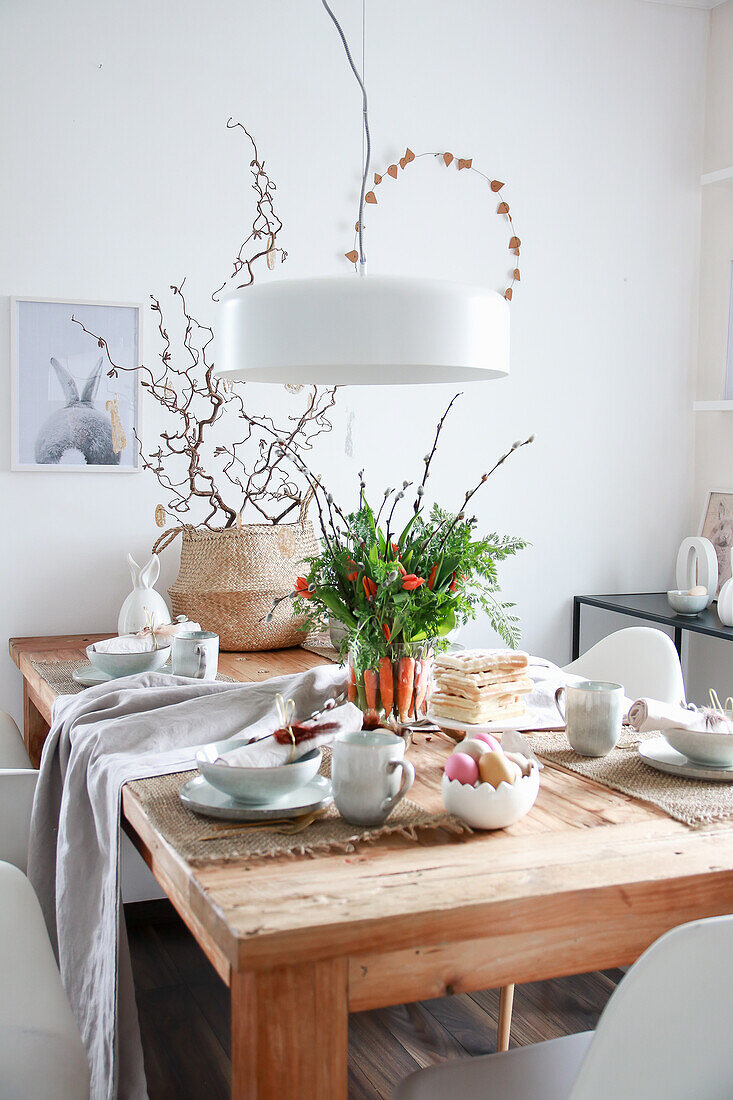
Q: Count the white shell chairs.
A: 4